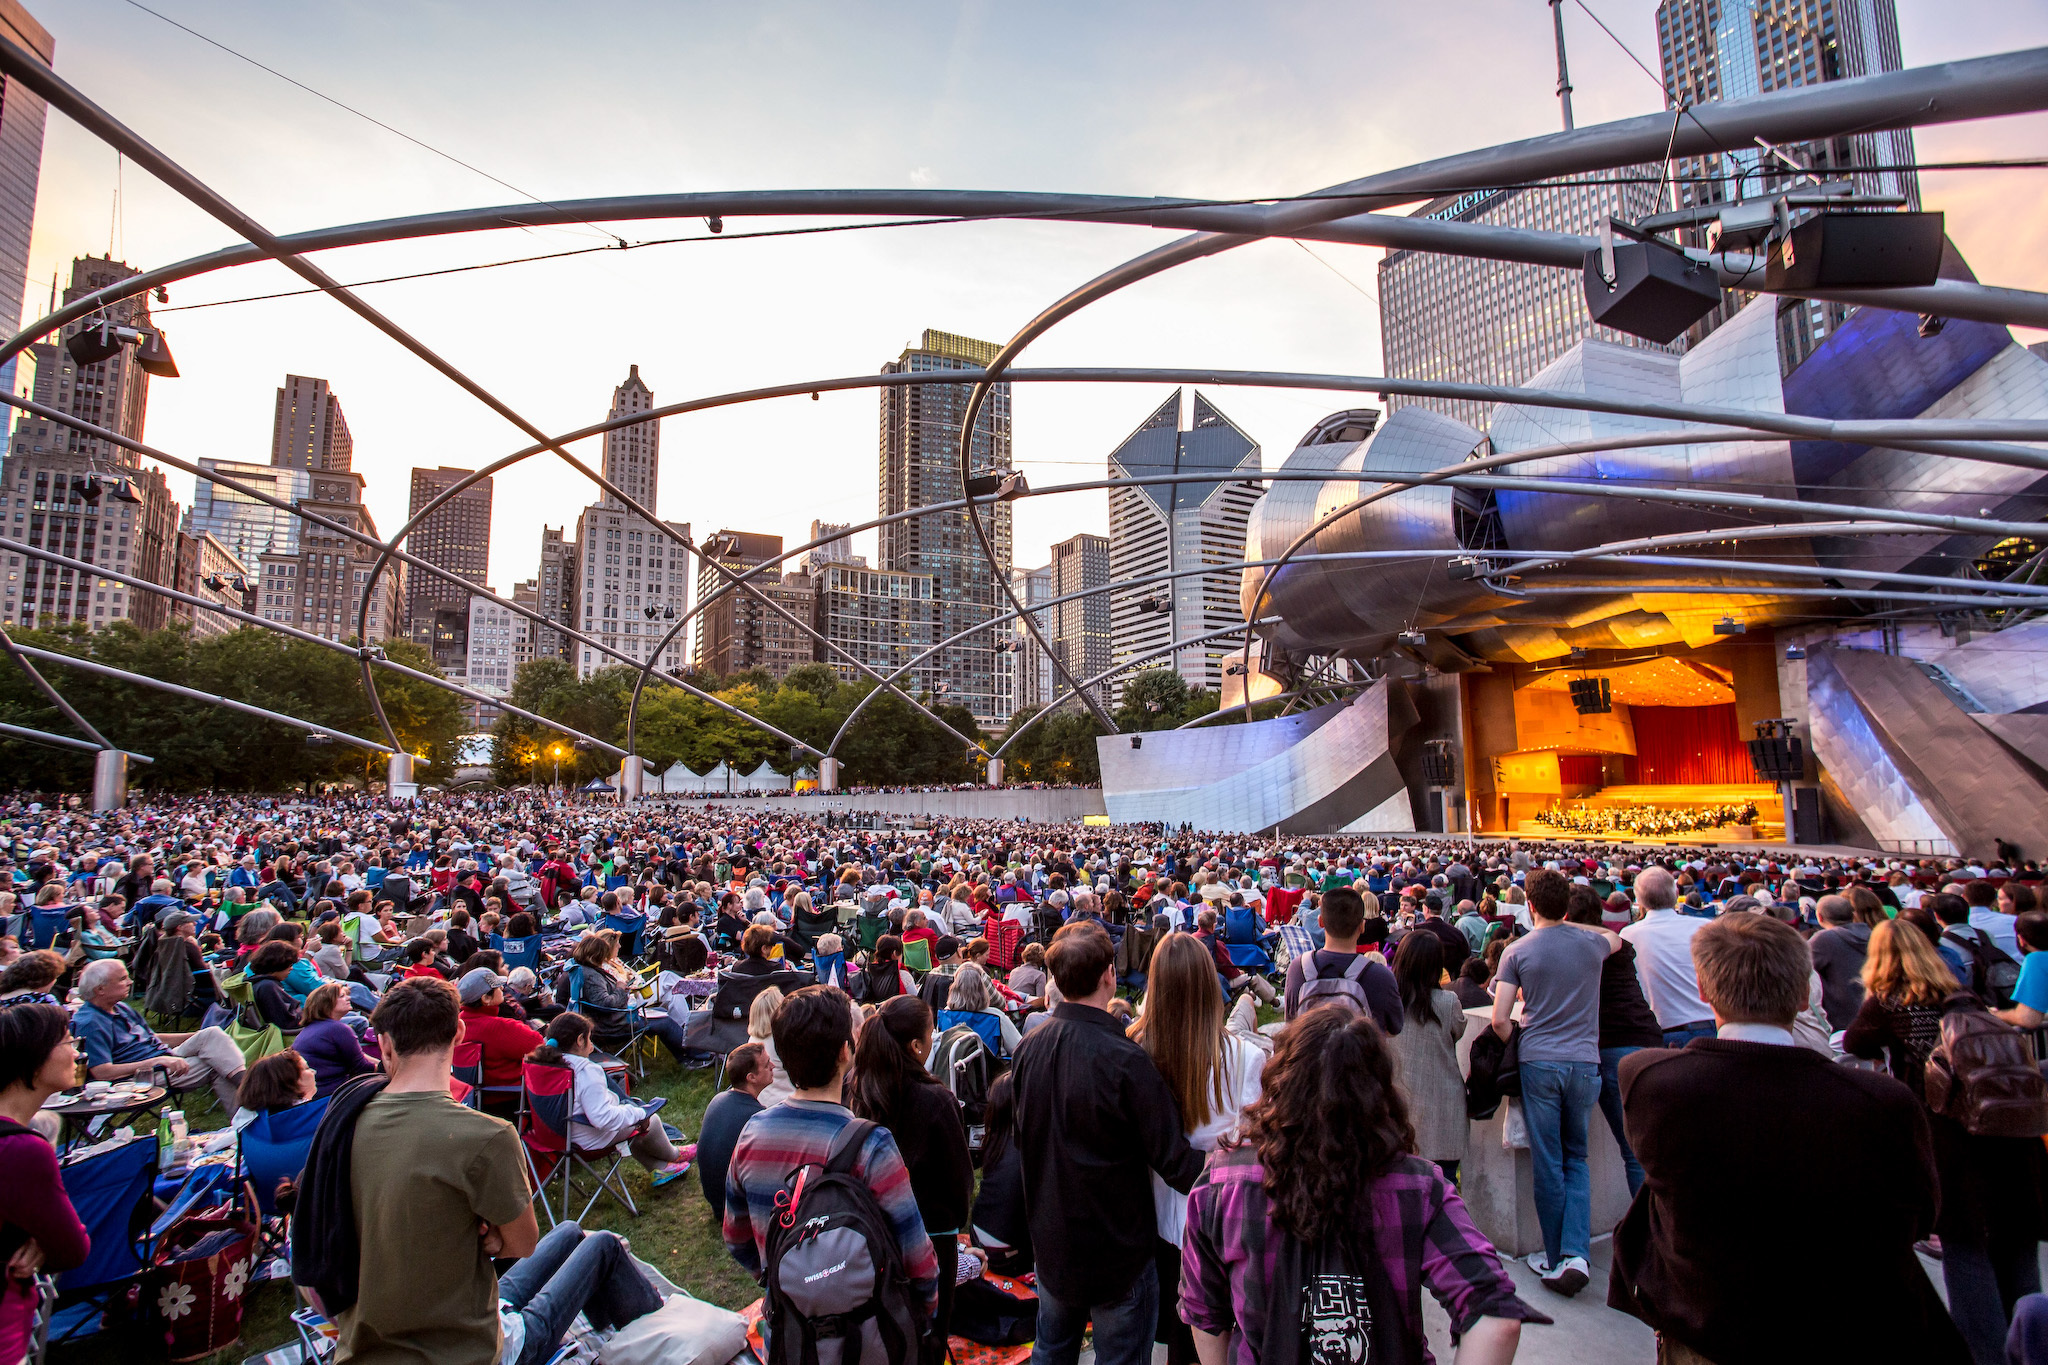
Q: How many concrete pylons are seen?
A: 5